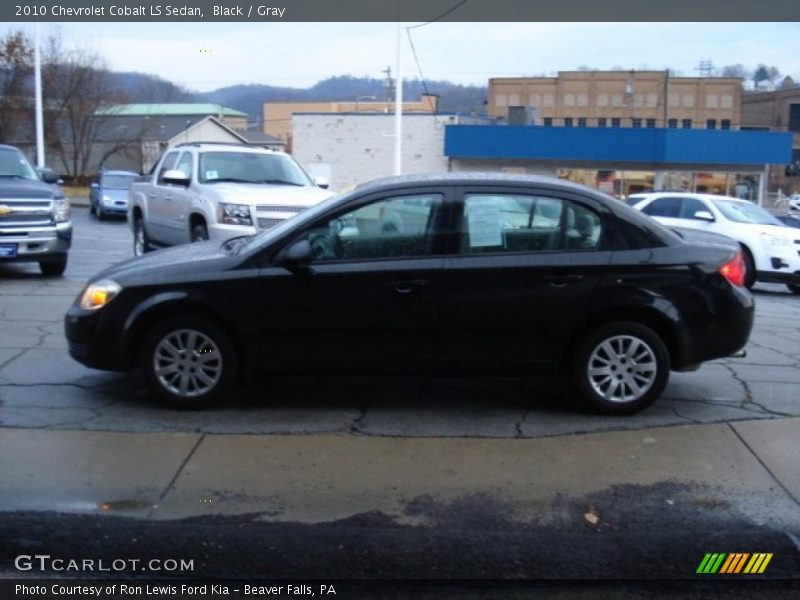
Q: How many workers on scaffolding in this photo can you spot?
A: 0